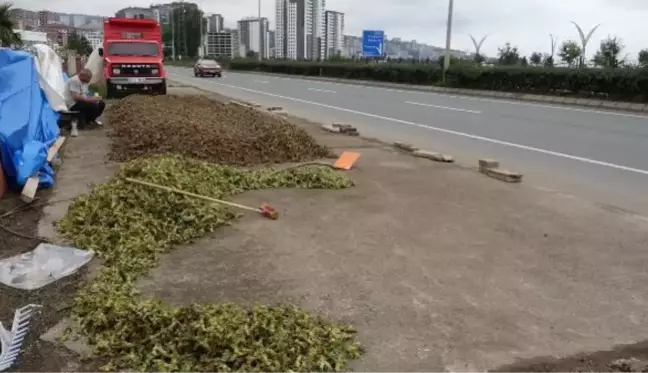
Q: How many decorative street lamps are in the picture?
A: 3